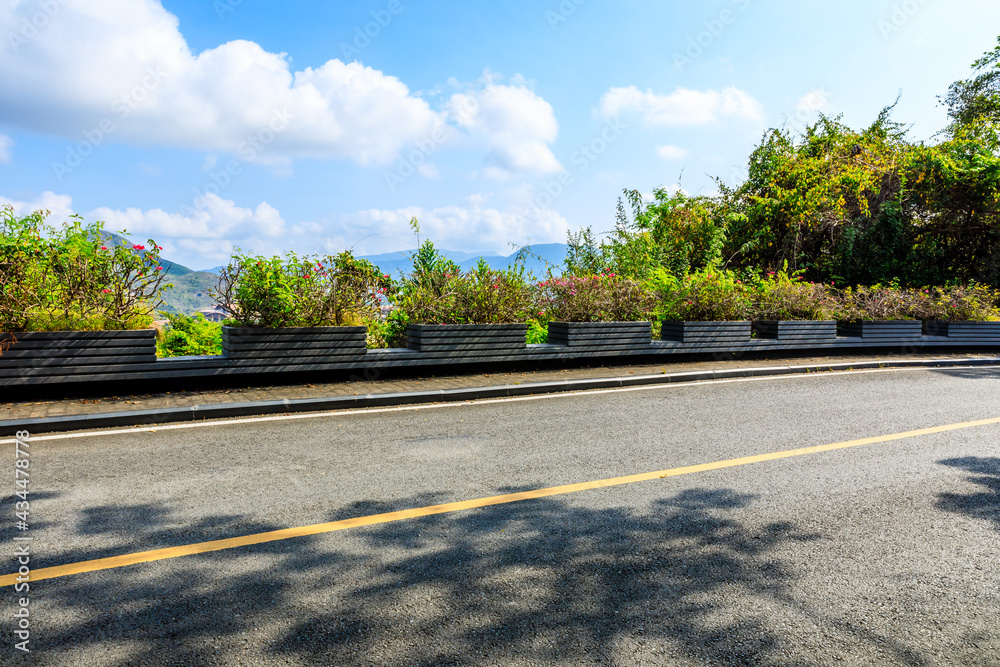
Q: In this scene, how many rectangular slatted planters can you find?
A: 8